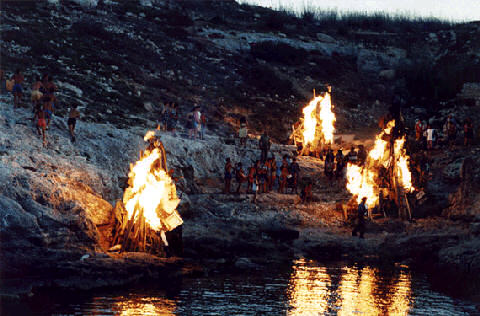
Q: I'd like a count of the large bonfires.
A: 3